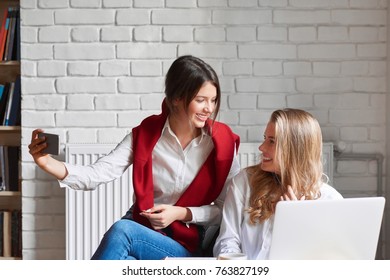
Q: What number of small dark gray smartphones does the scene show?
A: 1